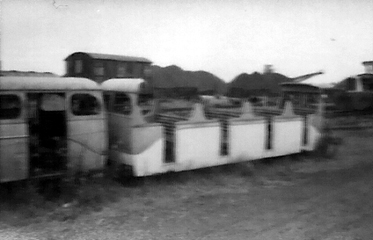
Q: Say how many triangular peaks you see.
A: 3